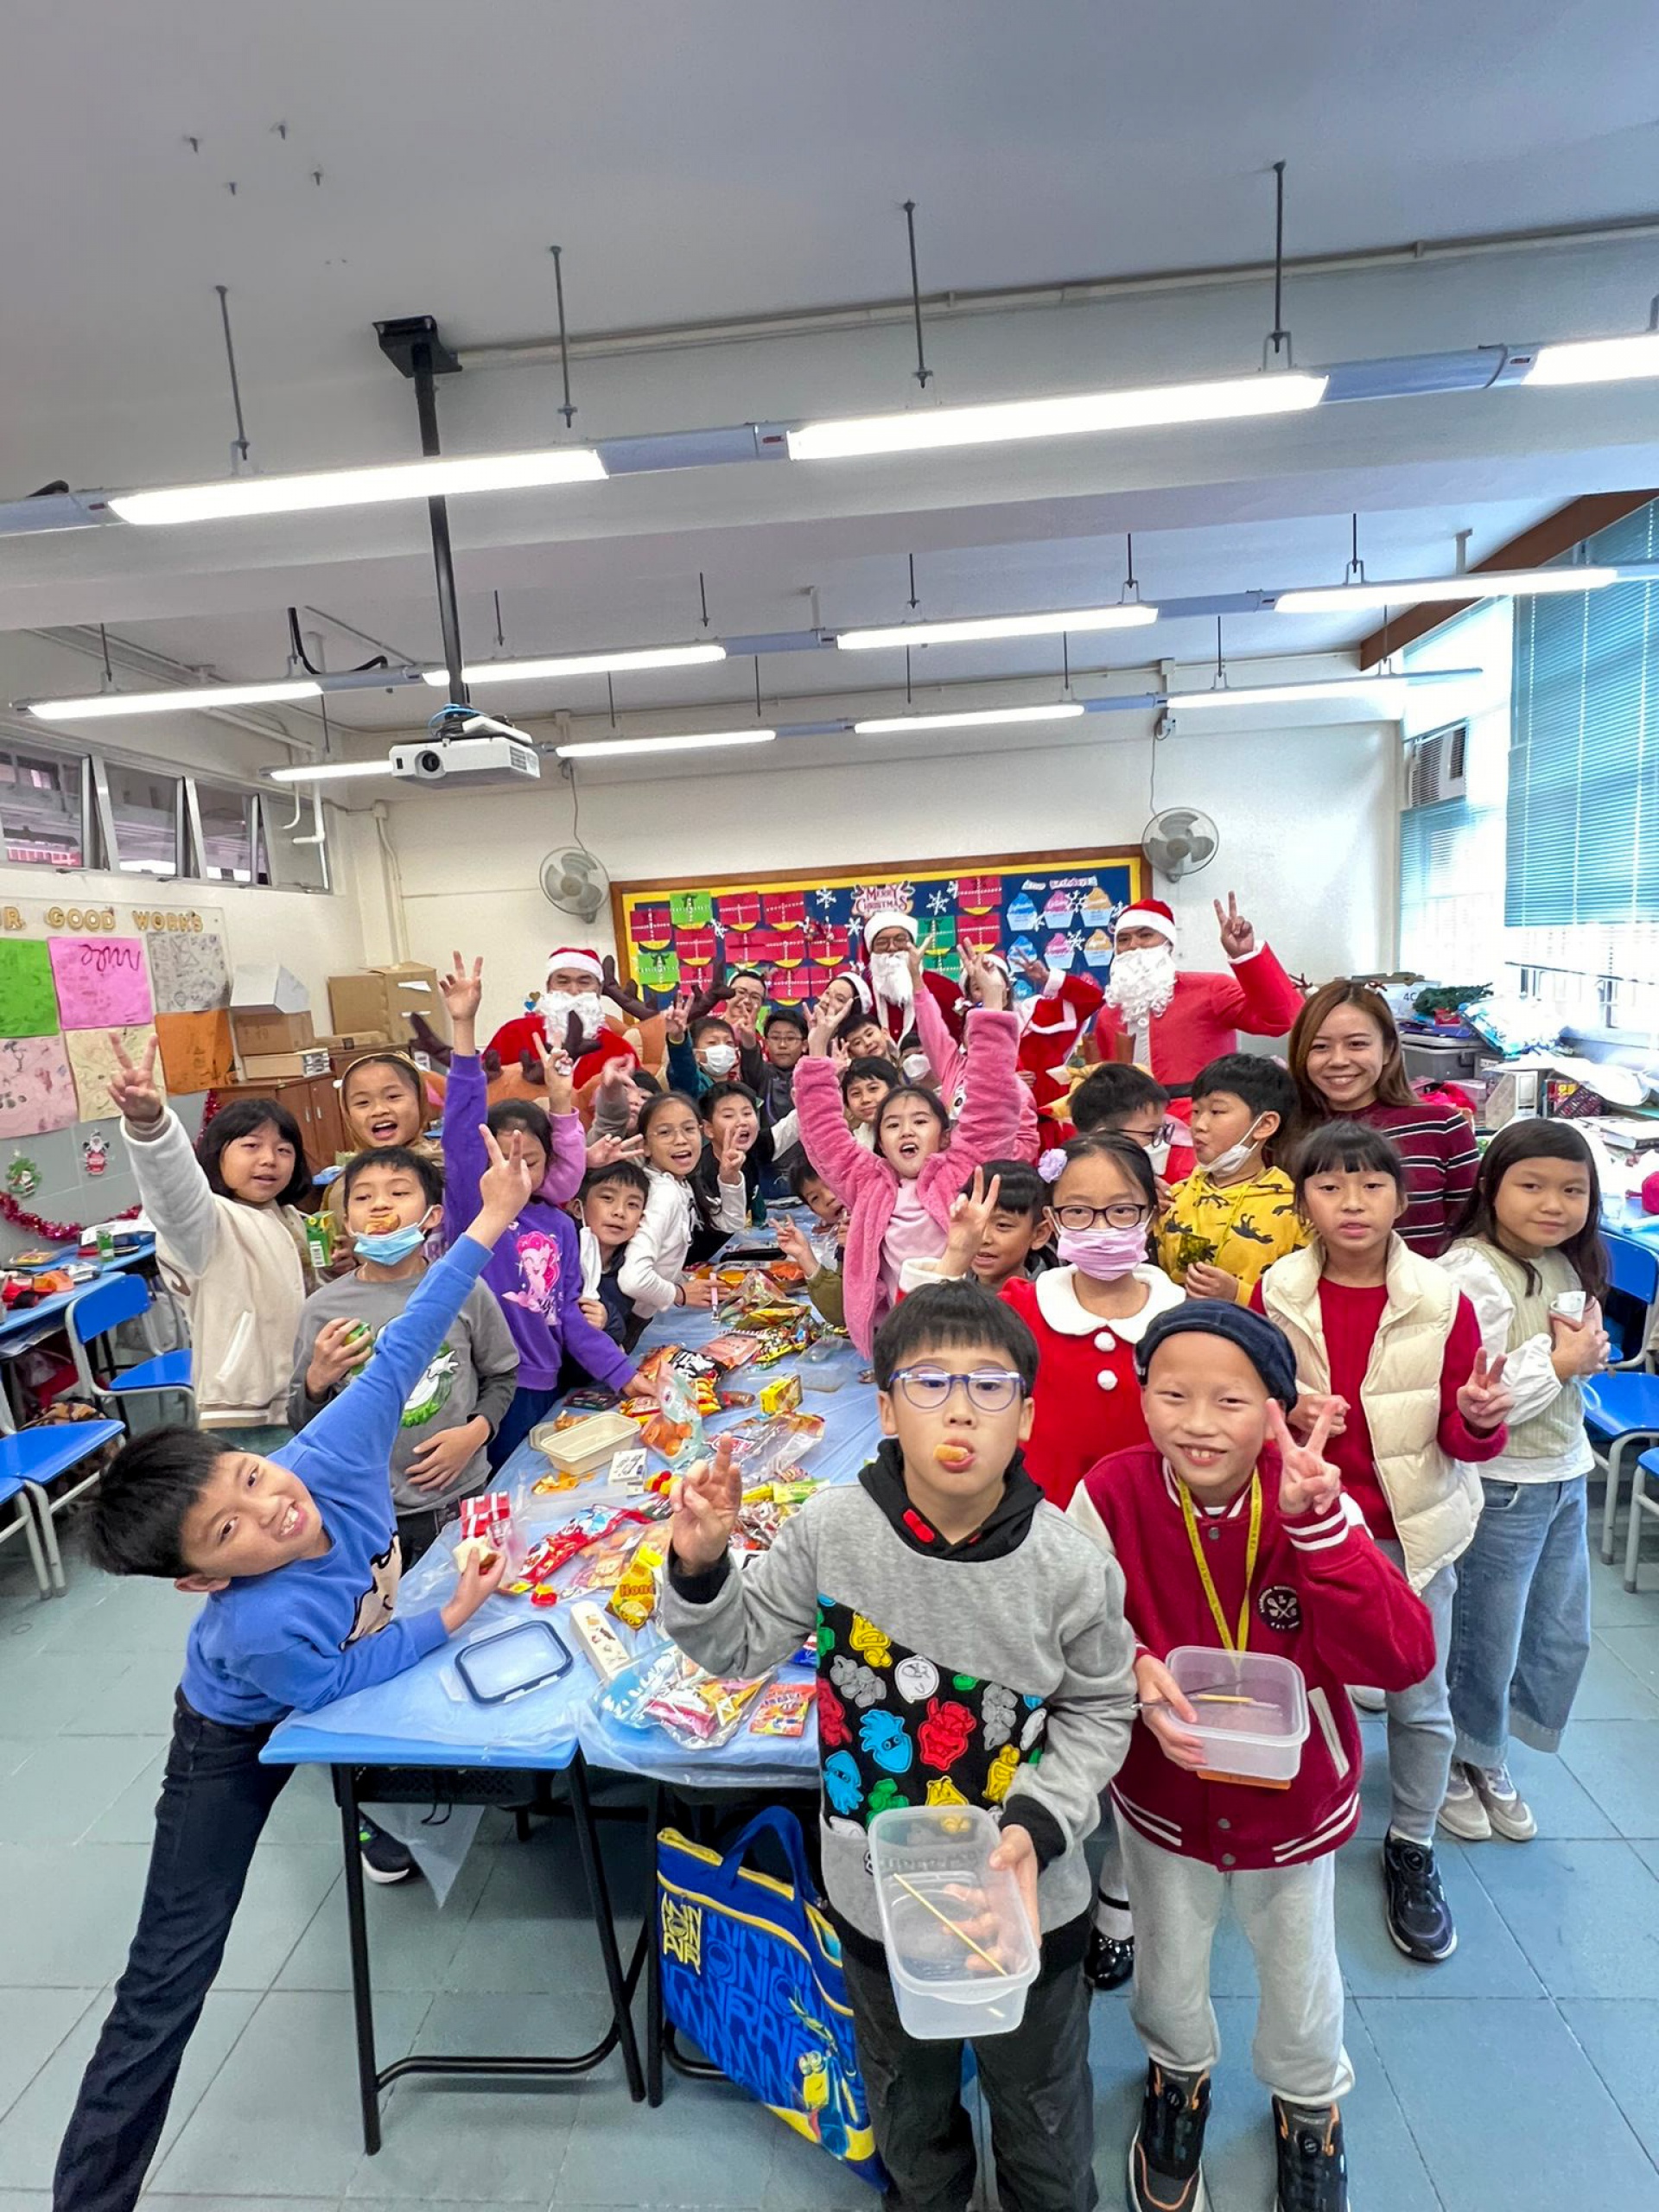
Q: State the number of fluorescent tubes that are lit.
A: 11